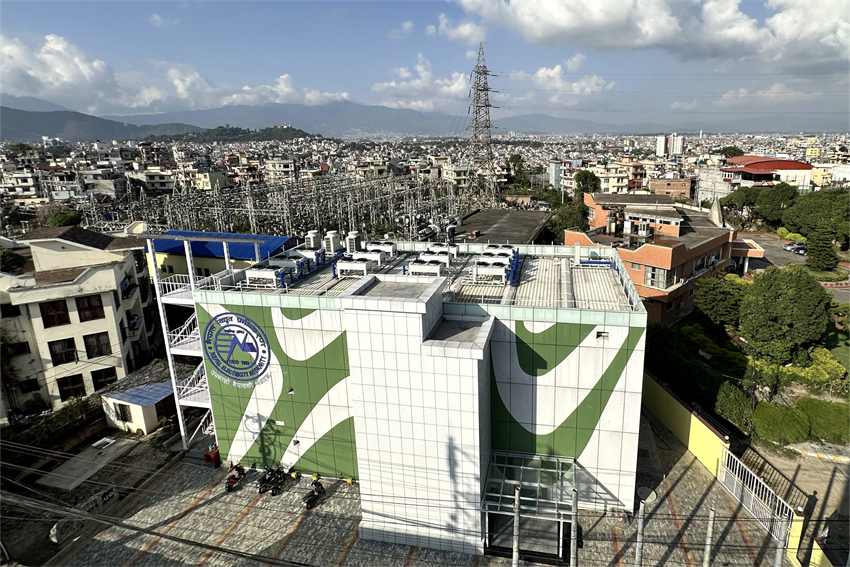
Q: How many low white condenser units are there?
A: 12